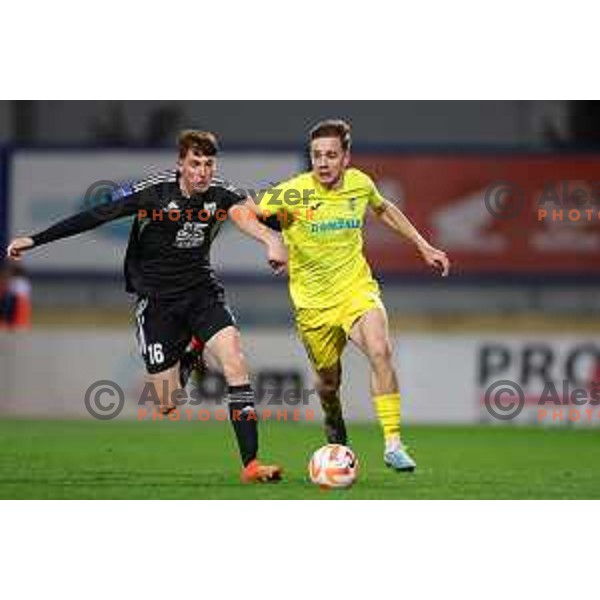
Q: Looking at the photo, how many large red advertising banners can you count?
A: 1